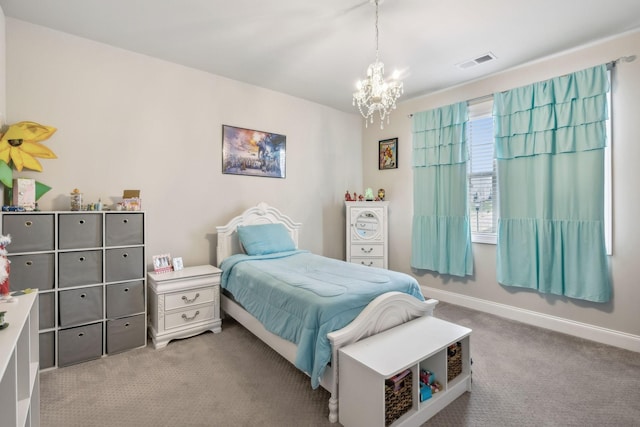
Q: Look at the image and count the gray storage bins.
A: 12